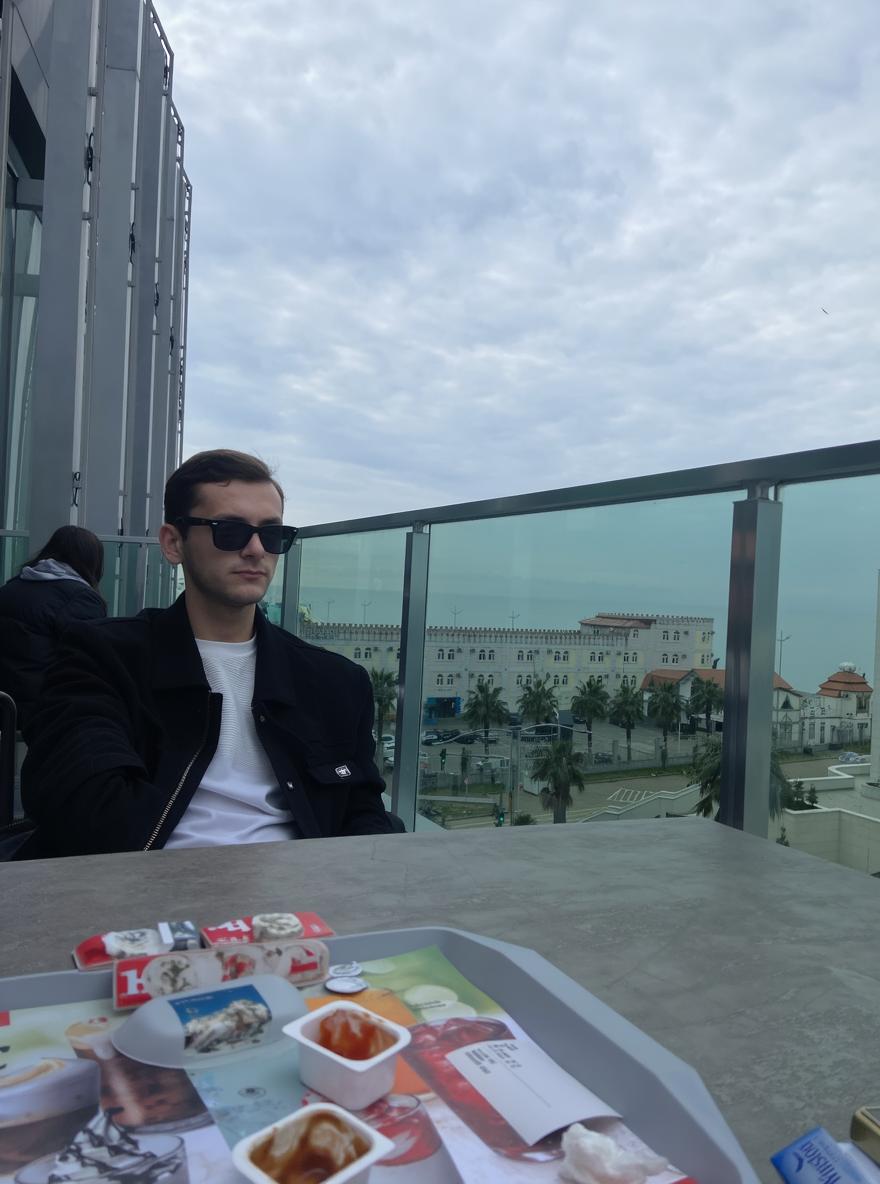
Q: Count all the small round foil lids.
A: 2